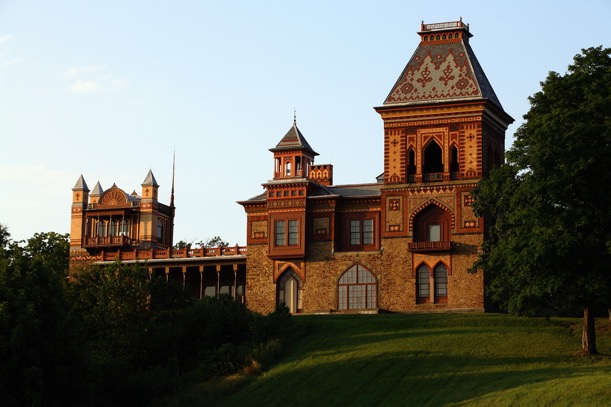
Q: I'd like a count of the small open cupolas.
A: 1